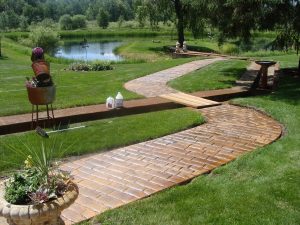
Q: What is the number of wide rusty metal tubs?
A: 1